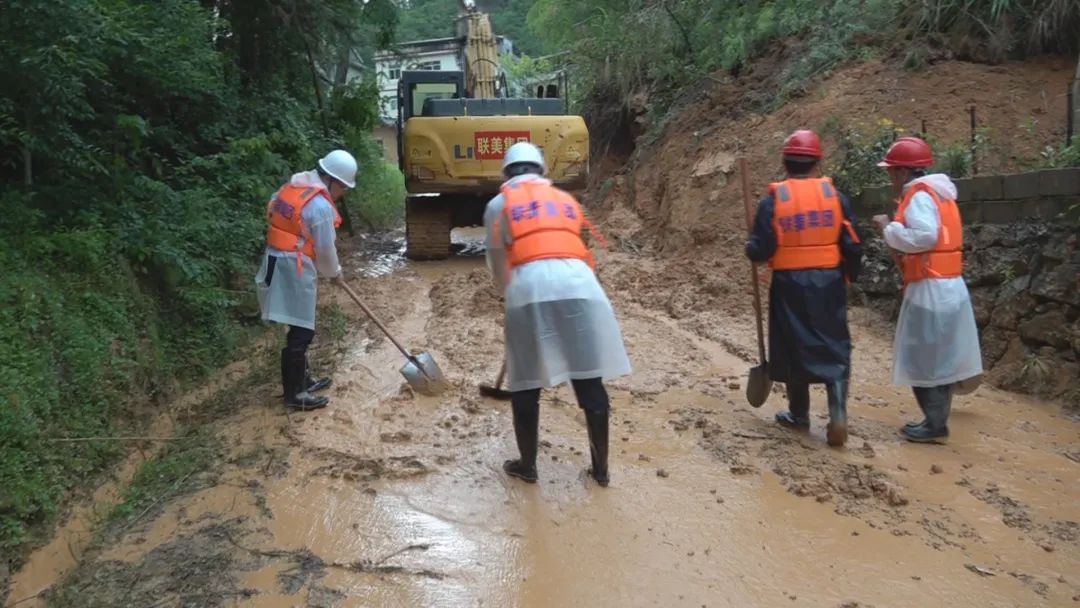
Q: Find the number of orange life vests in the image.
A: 4